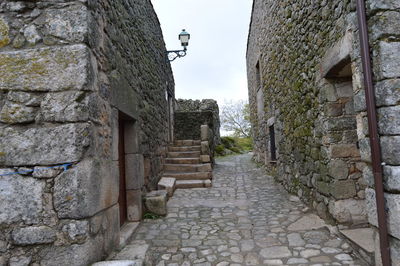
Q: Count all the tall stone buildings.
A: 2